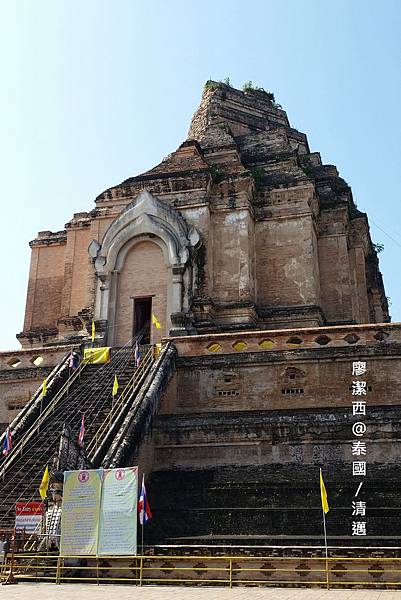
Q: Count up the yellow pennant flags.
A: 6